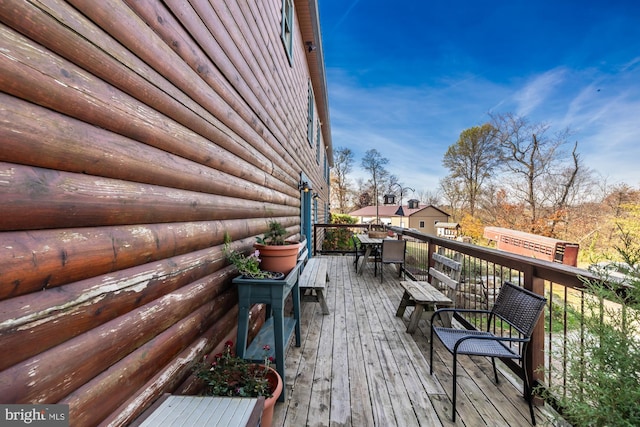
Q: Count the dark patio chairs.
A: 3